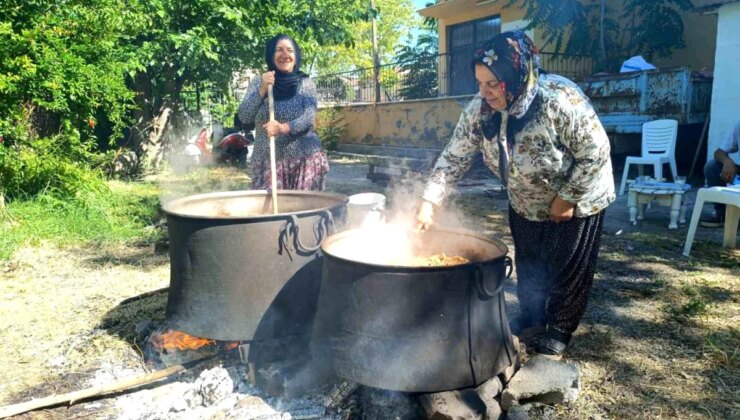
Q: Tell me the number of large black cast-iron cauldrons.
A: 2